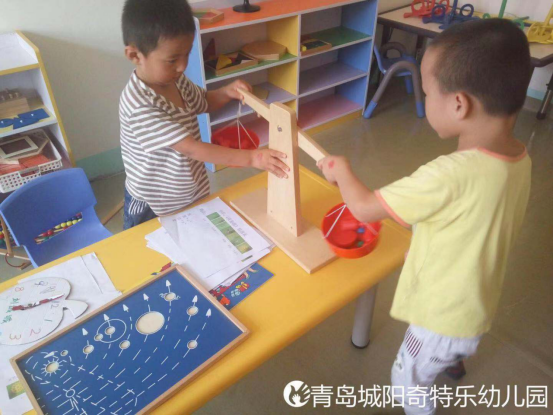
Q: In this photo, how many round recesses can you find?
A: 10